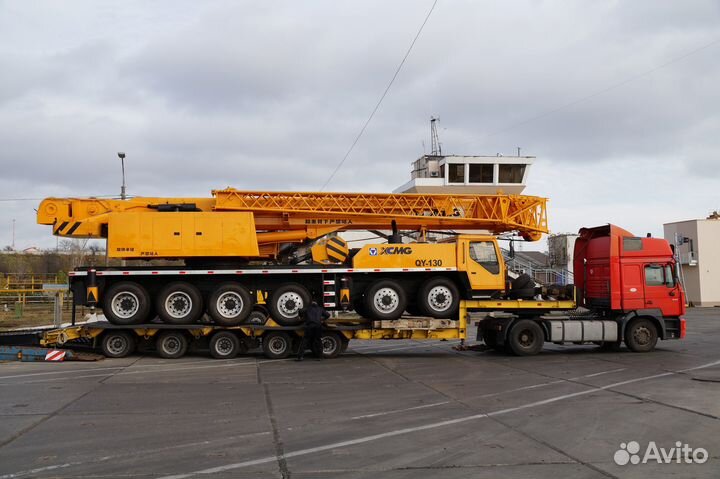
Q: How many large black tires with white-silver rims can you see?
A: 6